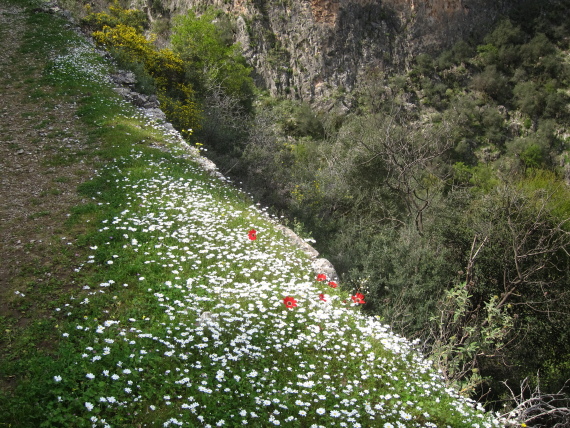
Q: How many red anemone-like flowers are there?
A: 6